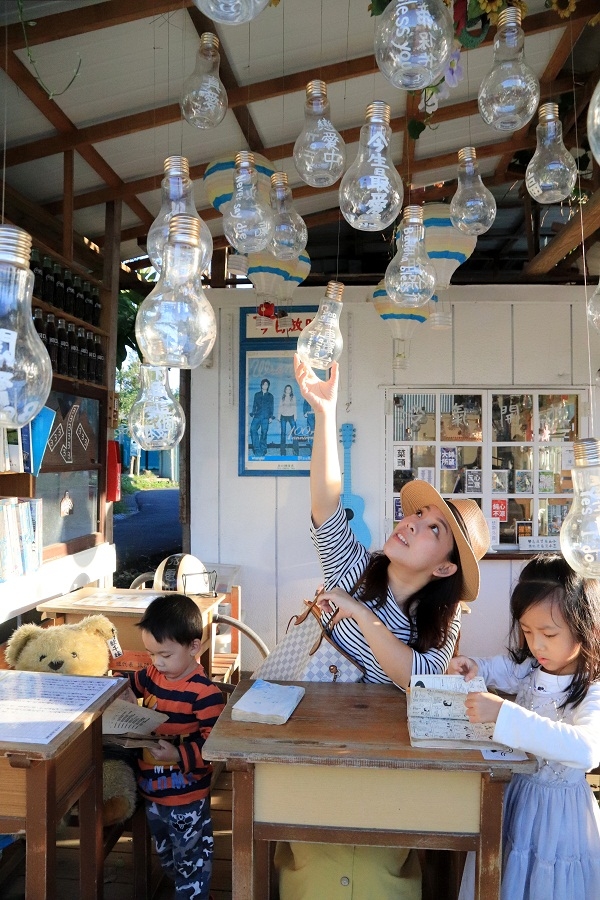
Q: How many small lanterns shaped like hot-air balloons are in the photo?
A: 5